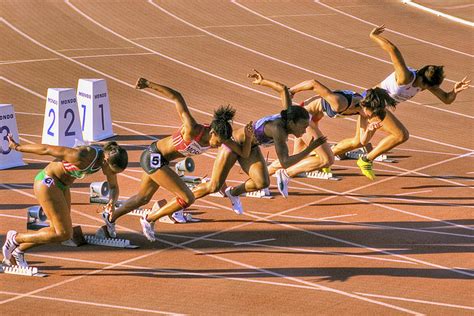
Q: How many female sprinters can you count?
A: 5